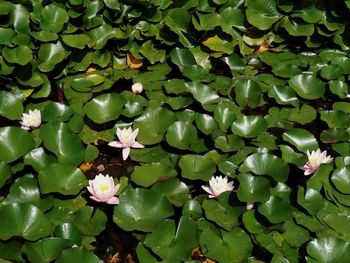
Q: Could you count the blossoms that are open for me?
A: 5